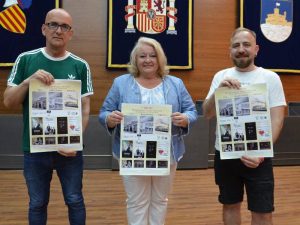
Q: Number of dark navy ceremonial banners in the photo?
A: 3